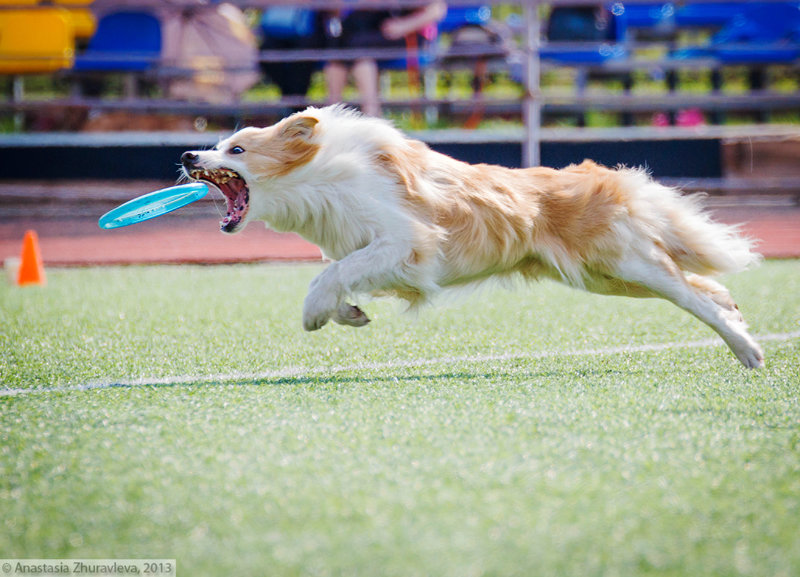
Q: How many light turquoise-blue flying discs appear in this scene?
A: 1